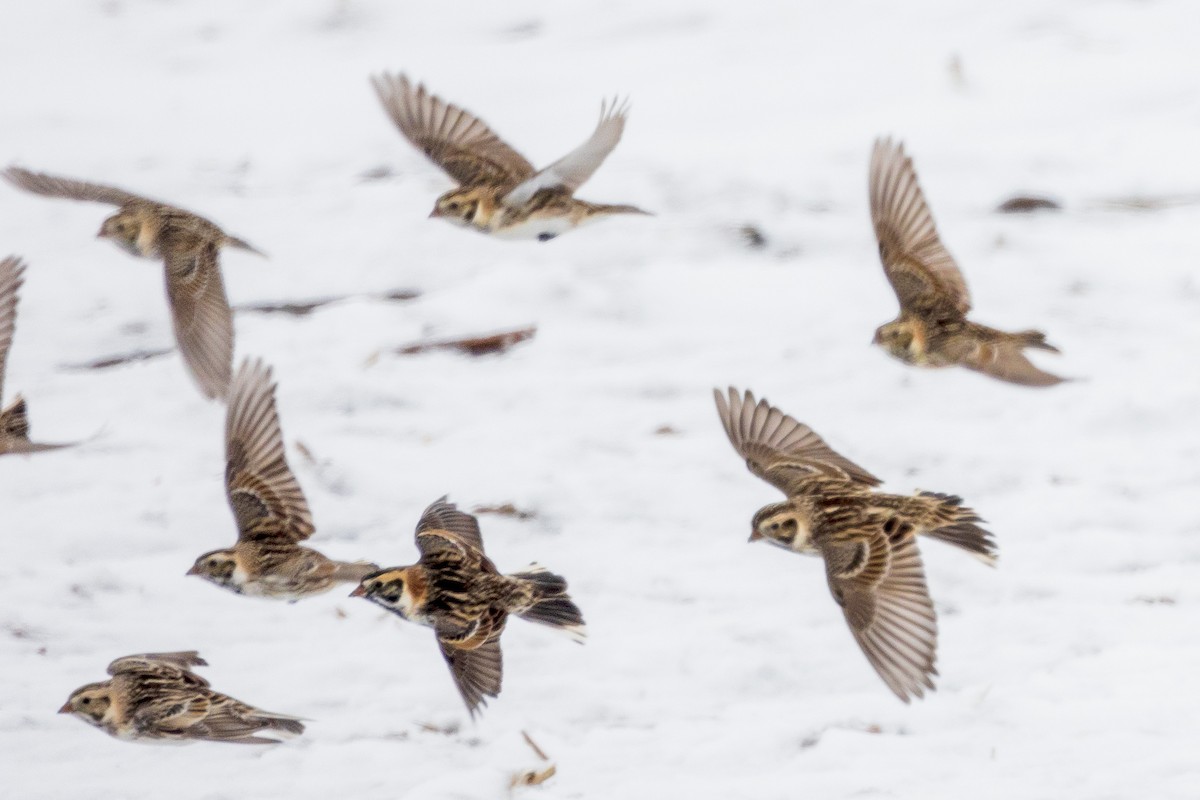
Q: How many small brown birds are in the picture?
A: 8